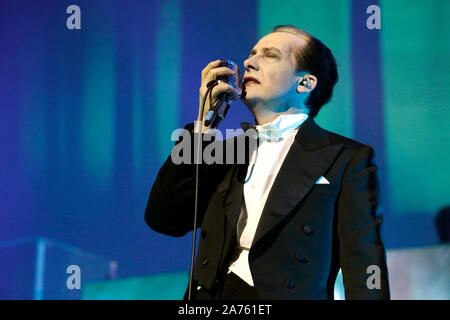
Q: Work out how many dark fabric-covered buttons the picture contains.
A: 5